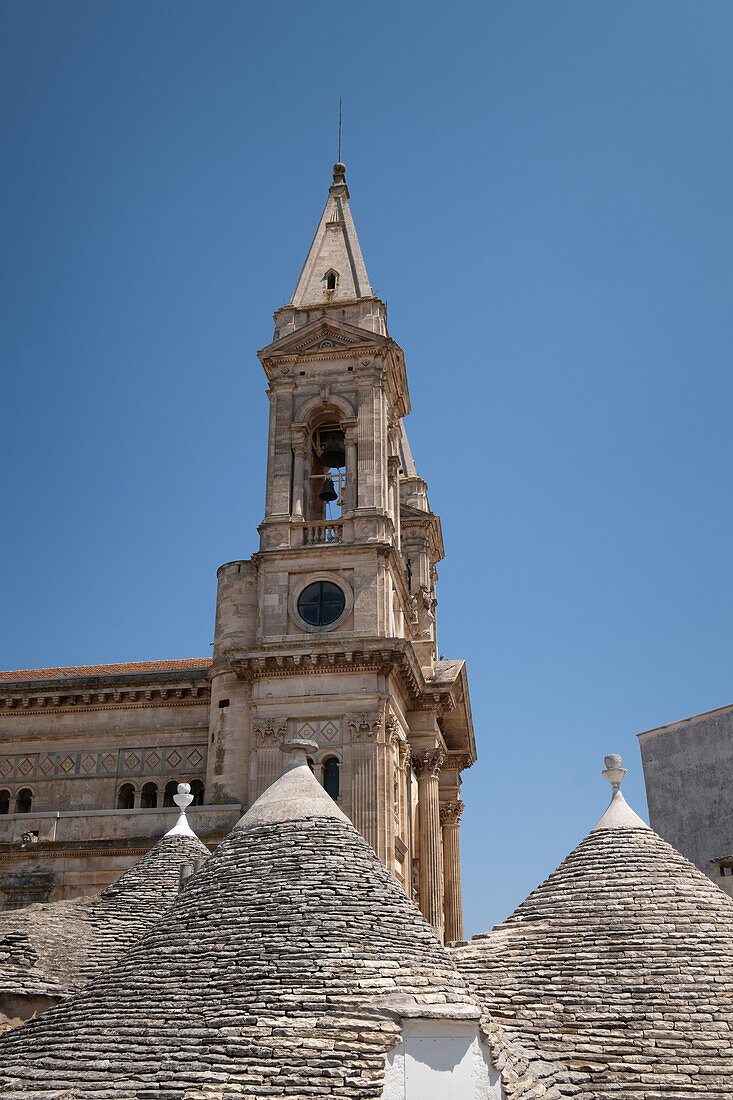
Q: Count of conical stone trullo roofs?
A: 3